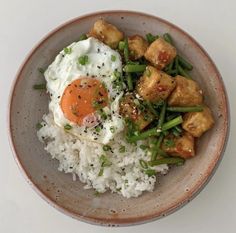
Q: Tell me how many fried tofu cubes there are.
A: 8